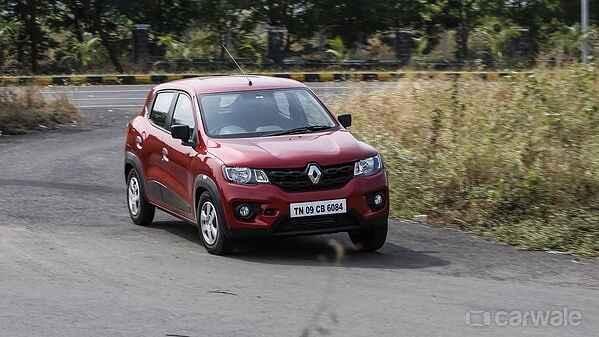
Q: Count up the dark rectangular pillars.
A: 4